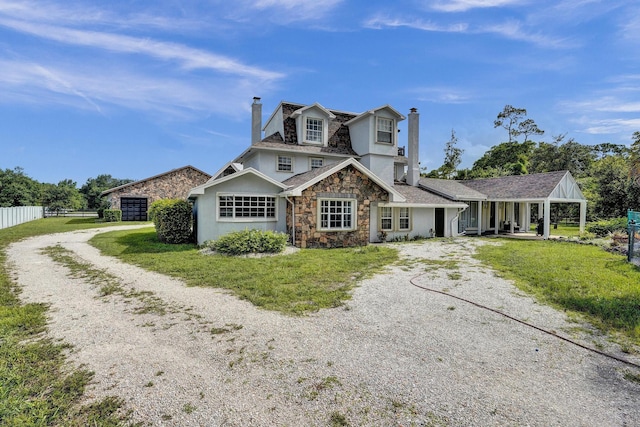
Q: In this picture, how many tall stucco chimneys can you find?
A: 2